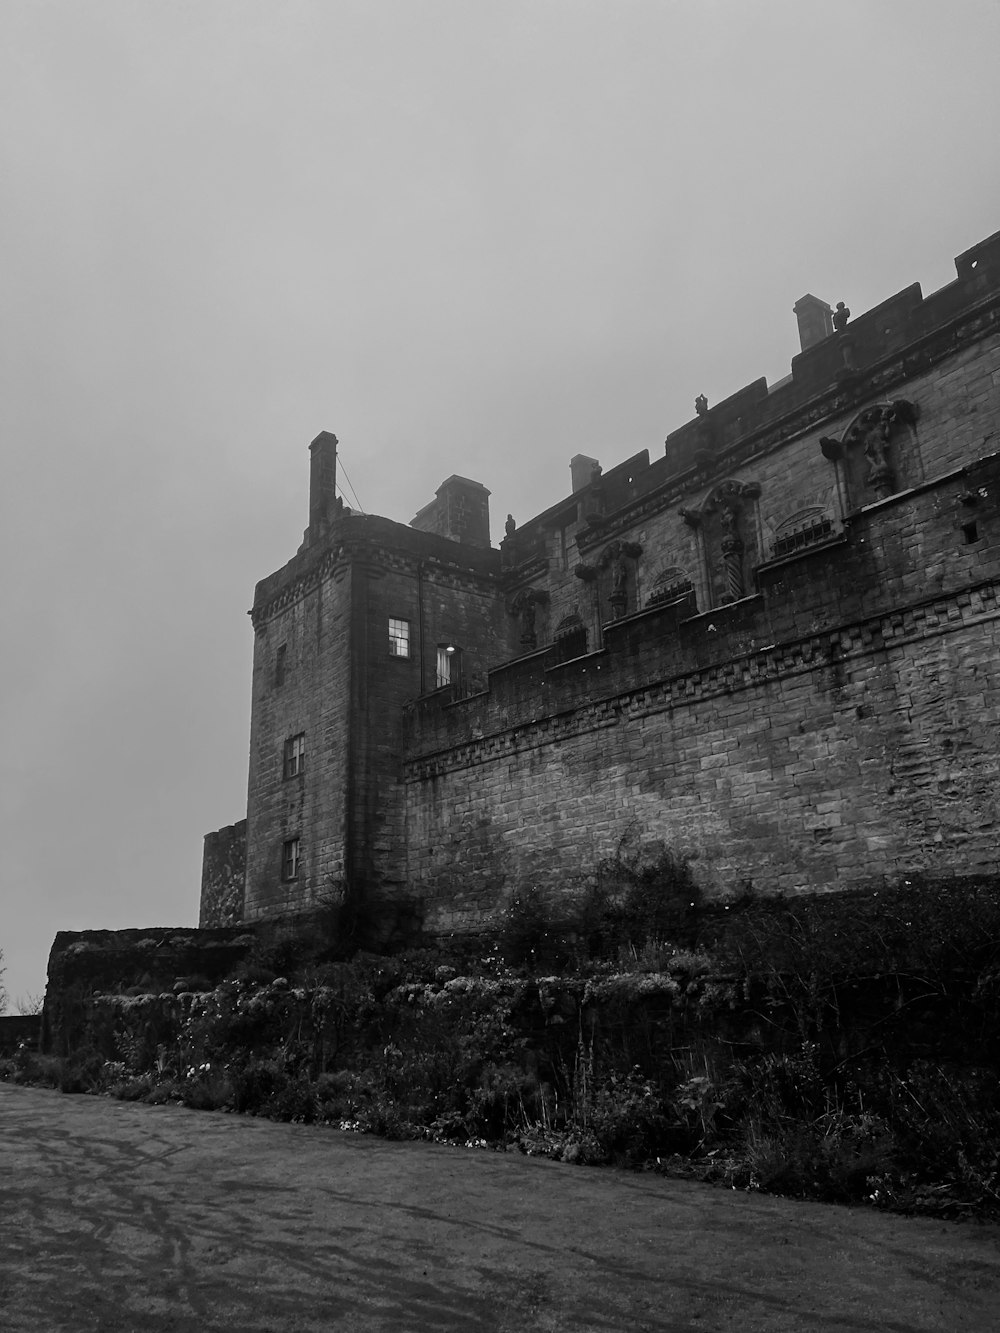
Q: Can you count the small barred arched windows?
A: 3